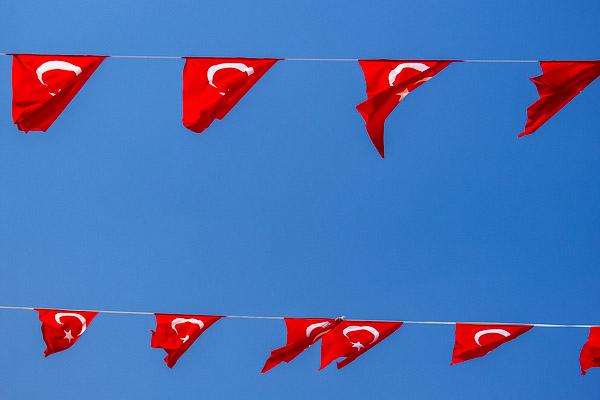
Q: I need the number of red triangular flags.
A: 10